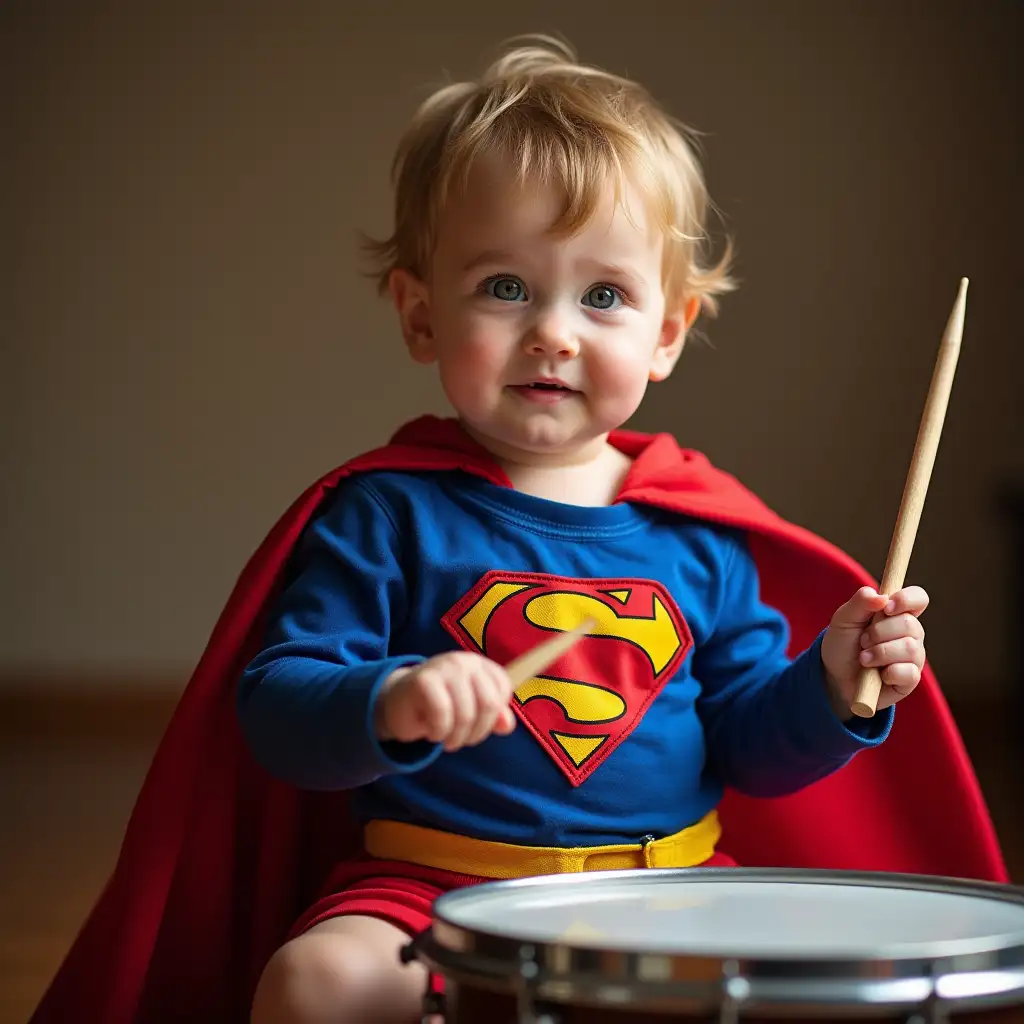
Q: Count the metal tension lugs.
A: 4